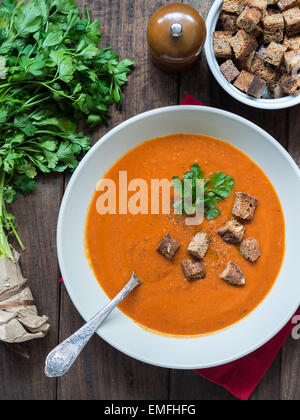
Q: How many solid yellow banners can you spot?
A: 0